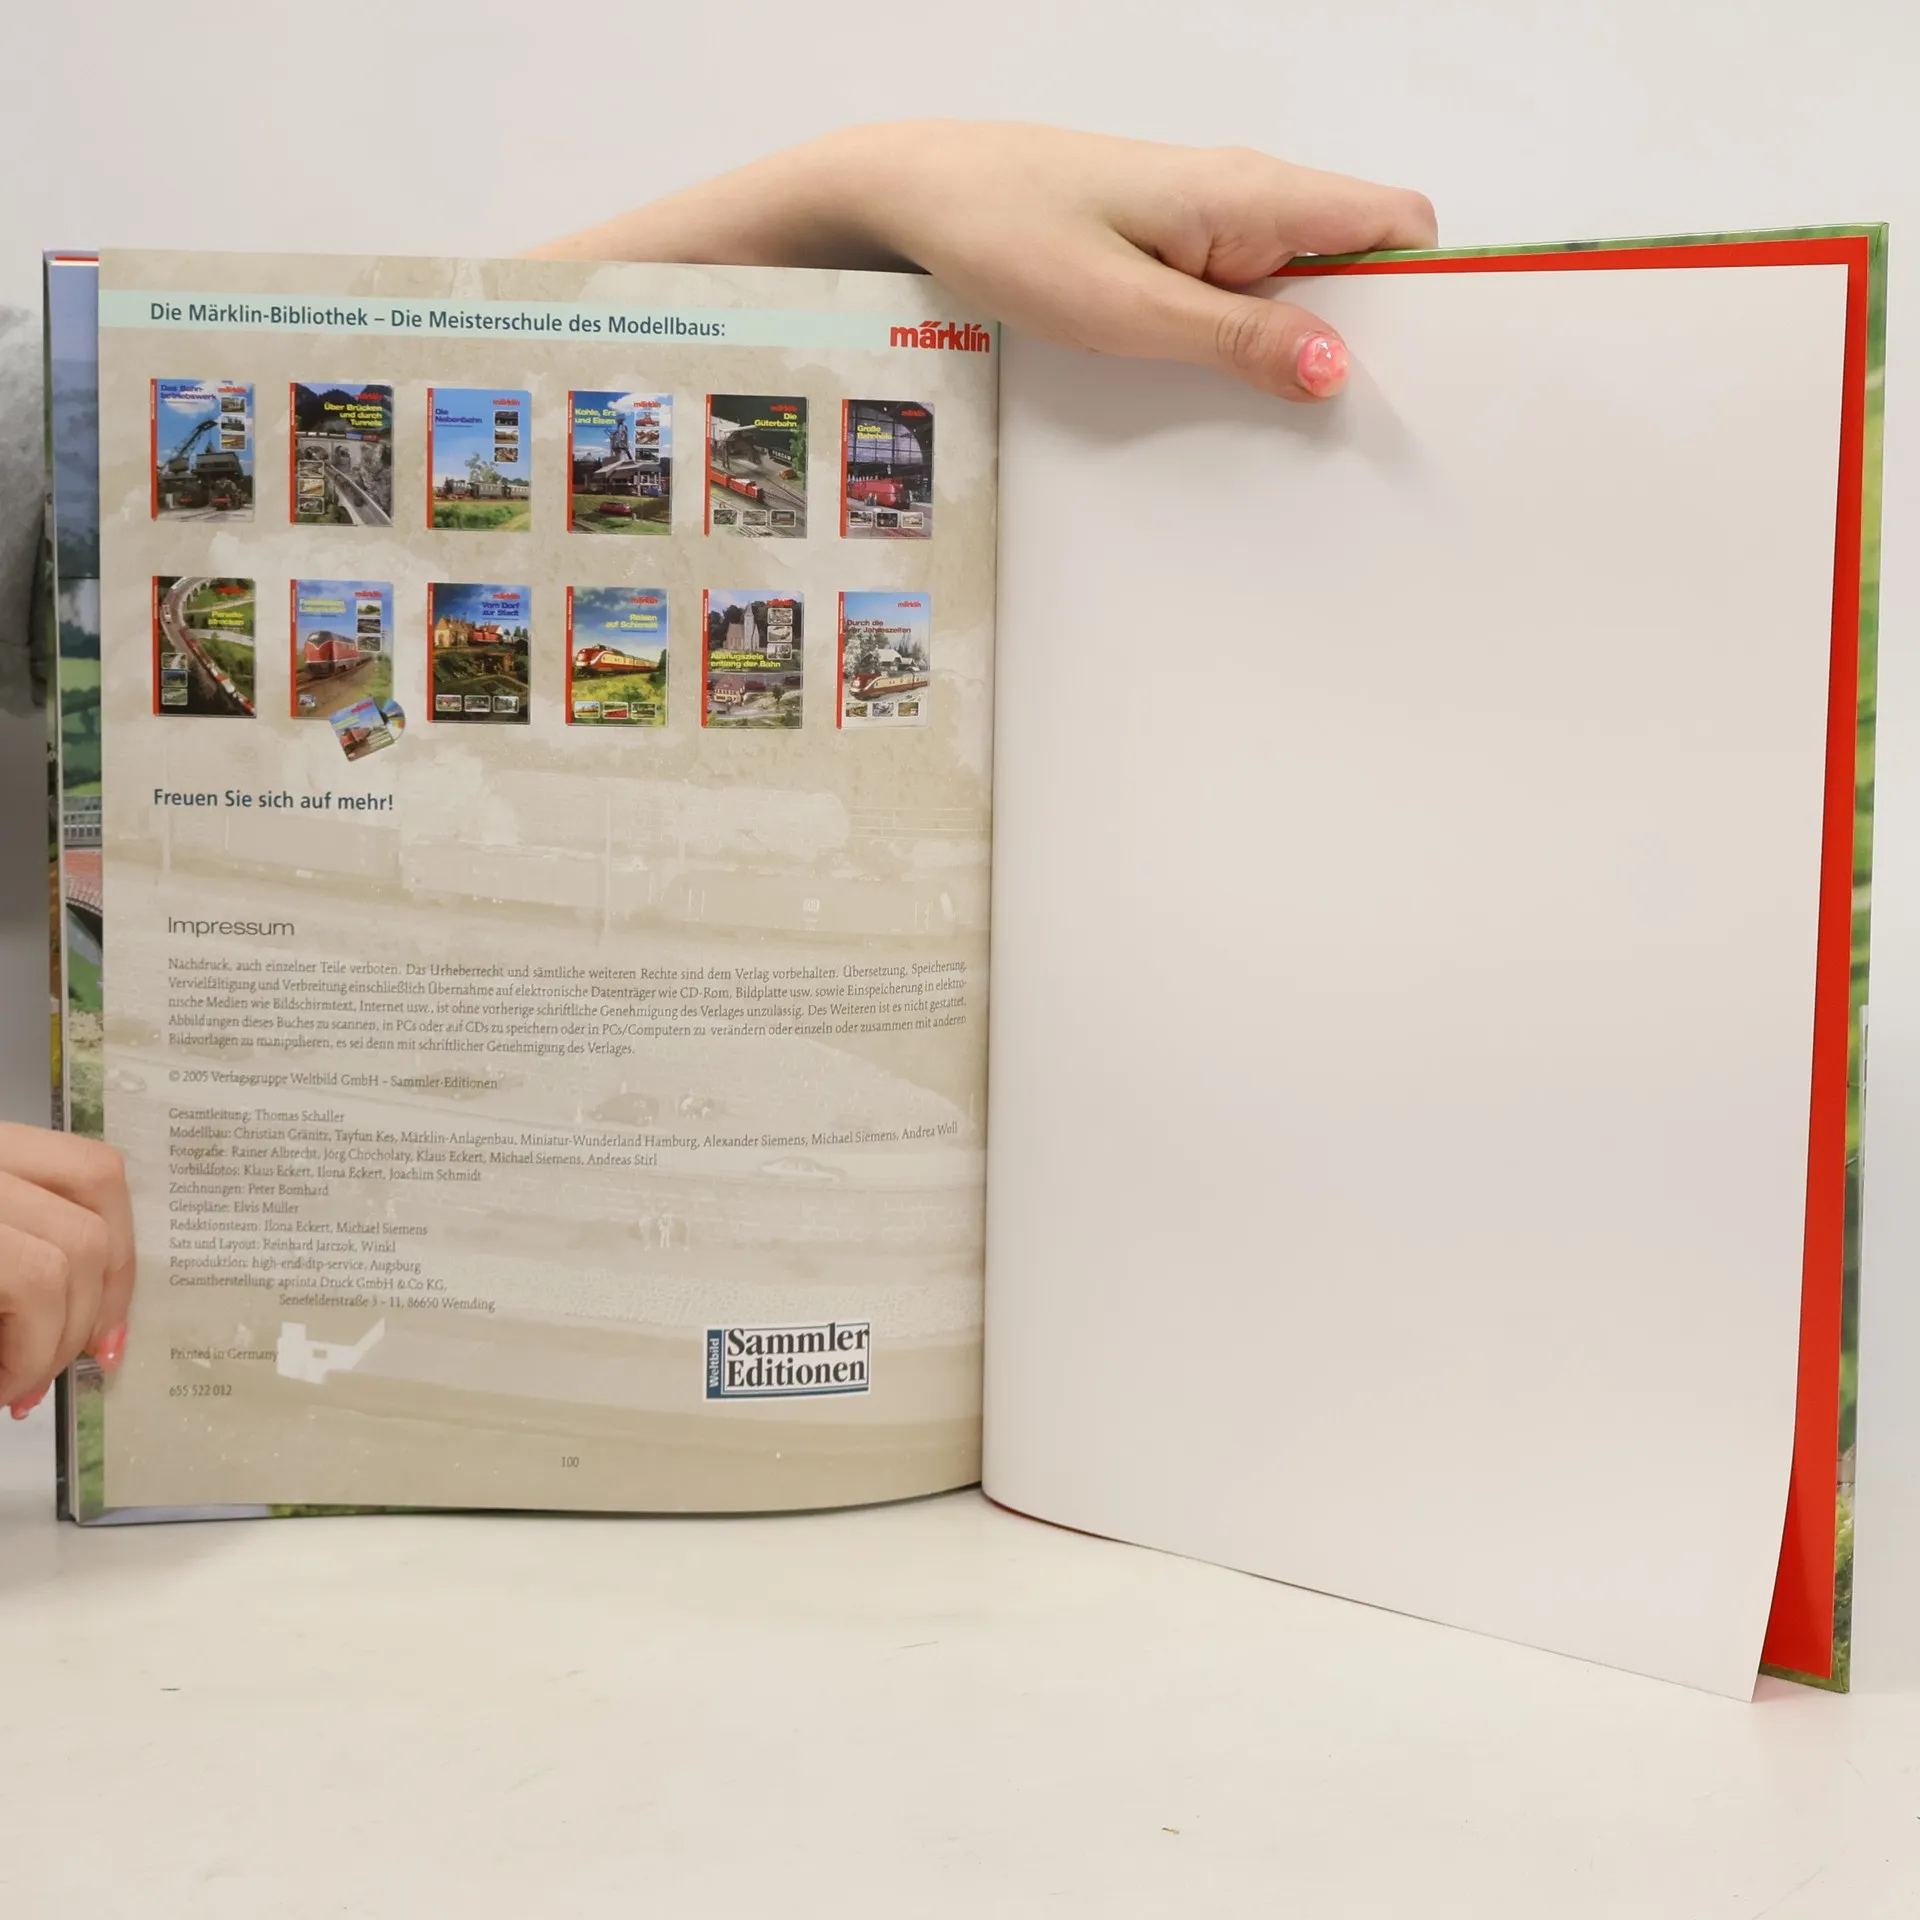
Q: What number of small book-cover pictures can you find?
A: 12